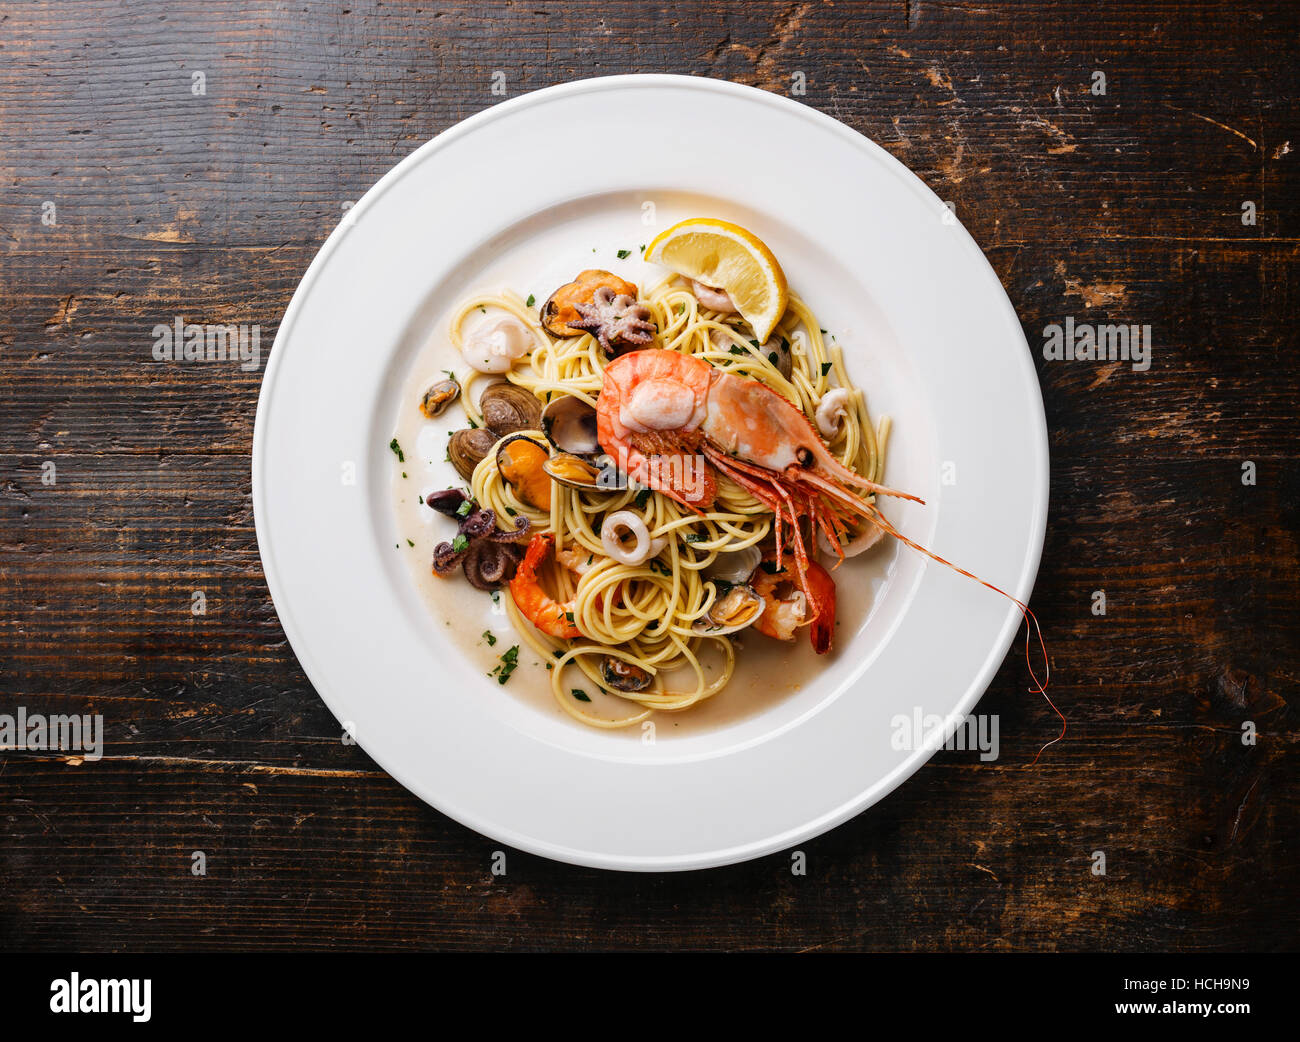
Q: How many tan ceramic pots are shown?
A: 0